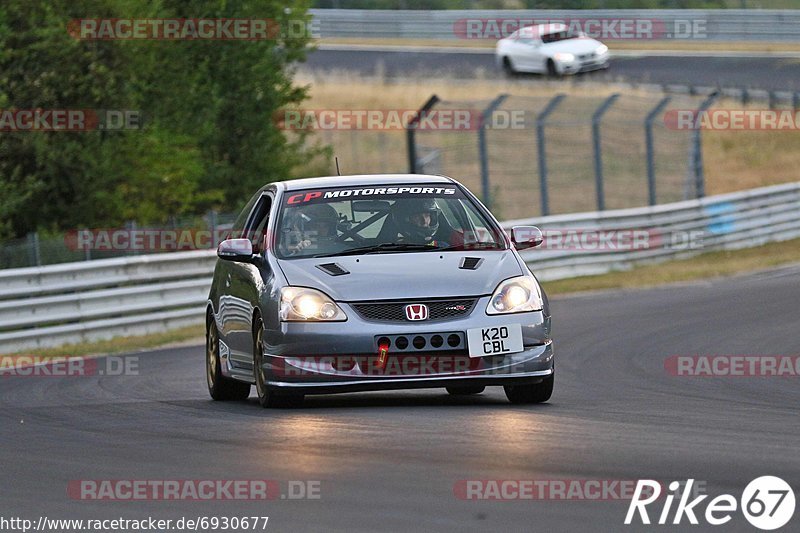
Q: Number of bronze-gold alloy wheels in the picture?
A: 2